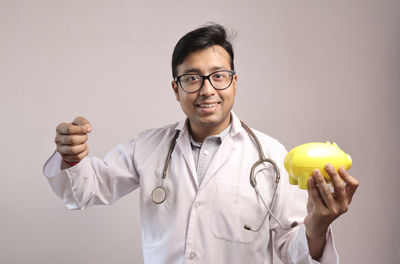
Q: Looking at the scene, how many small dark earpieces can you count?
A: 2